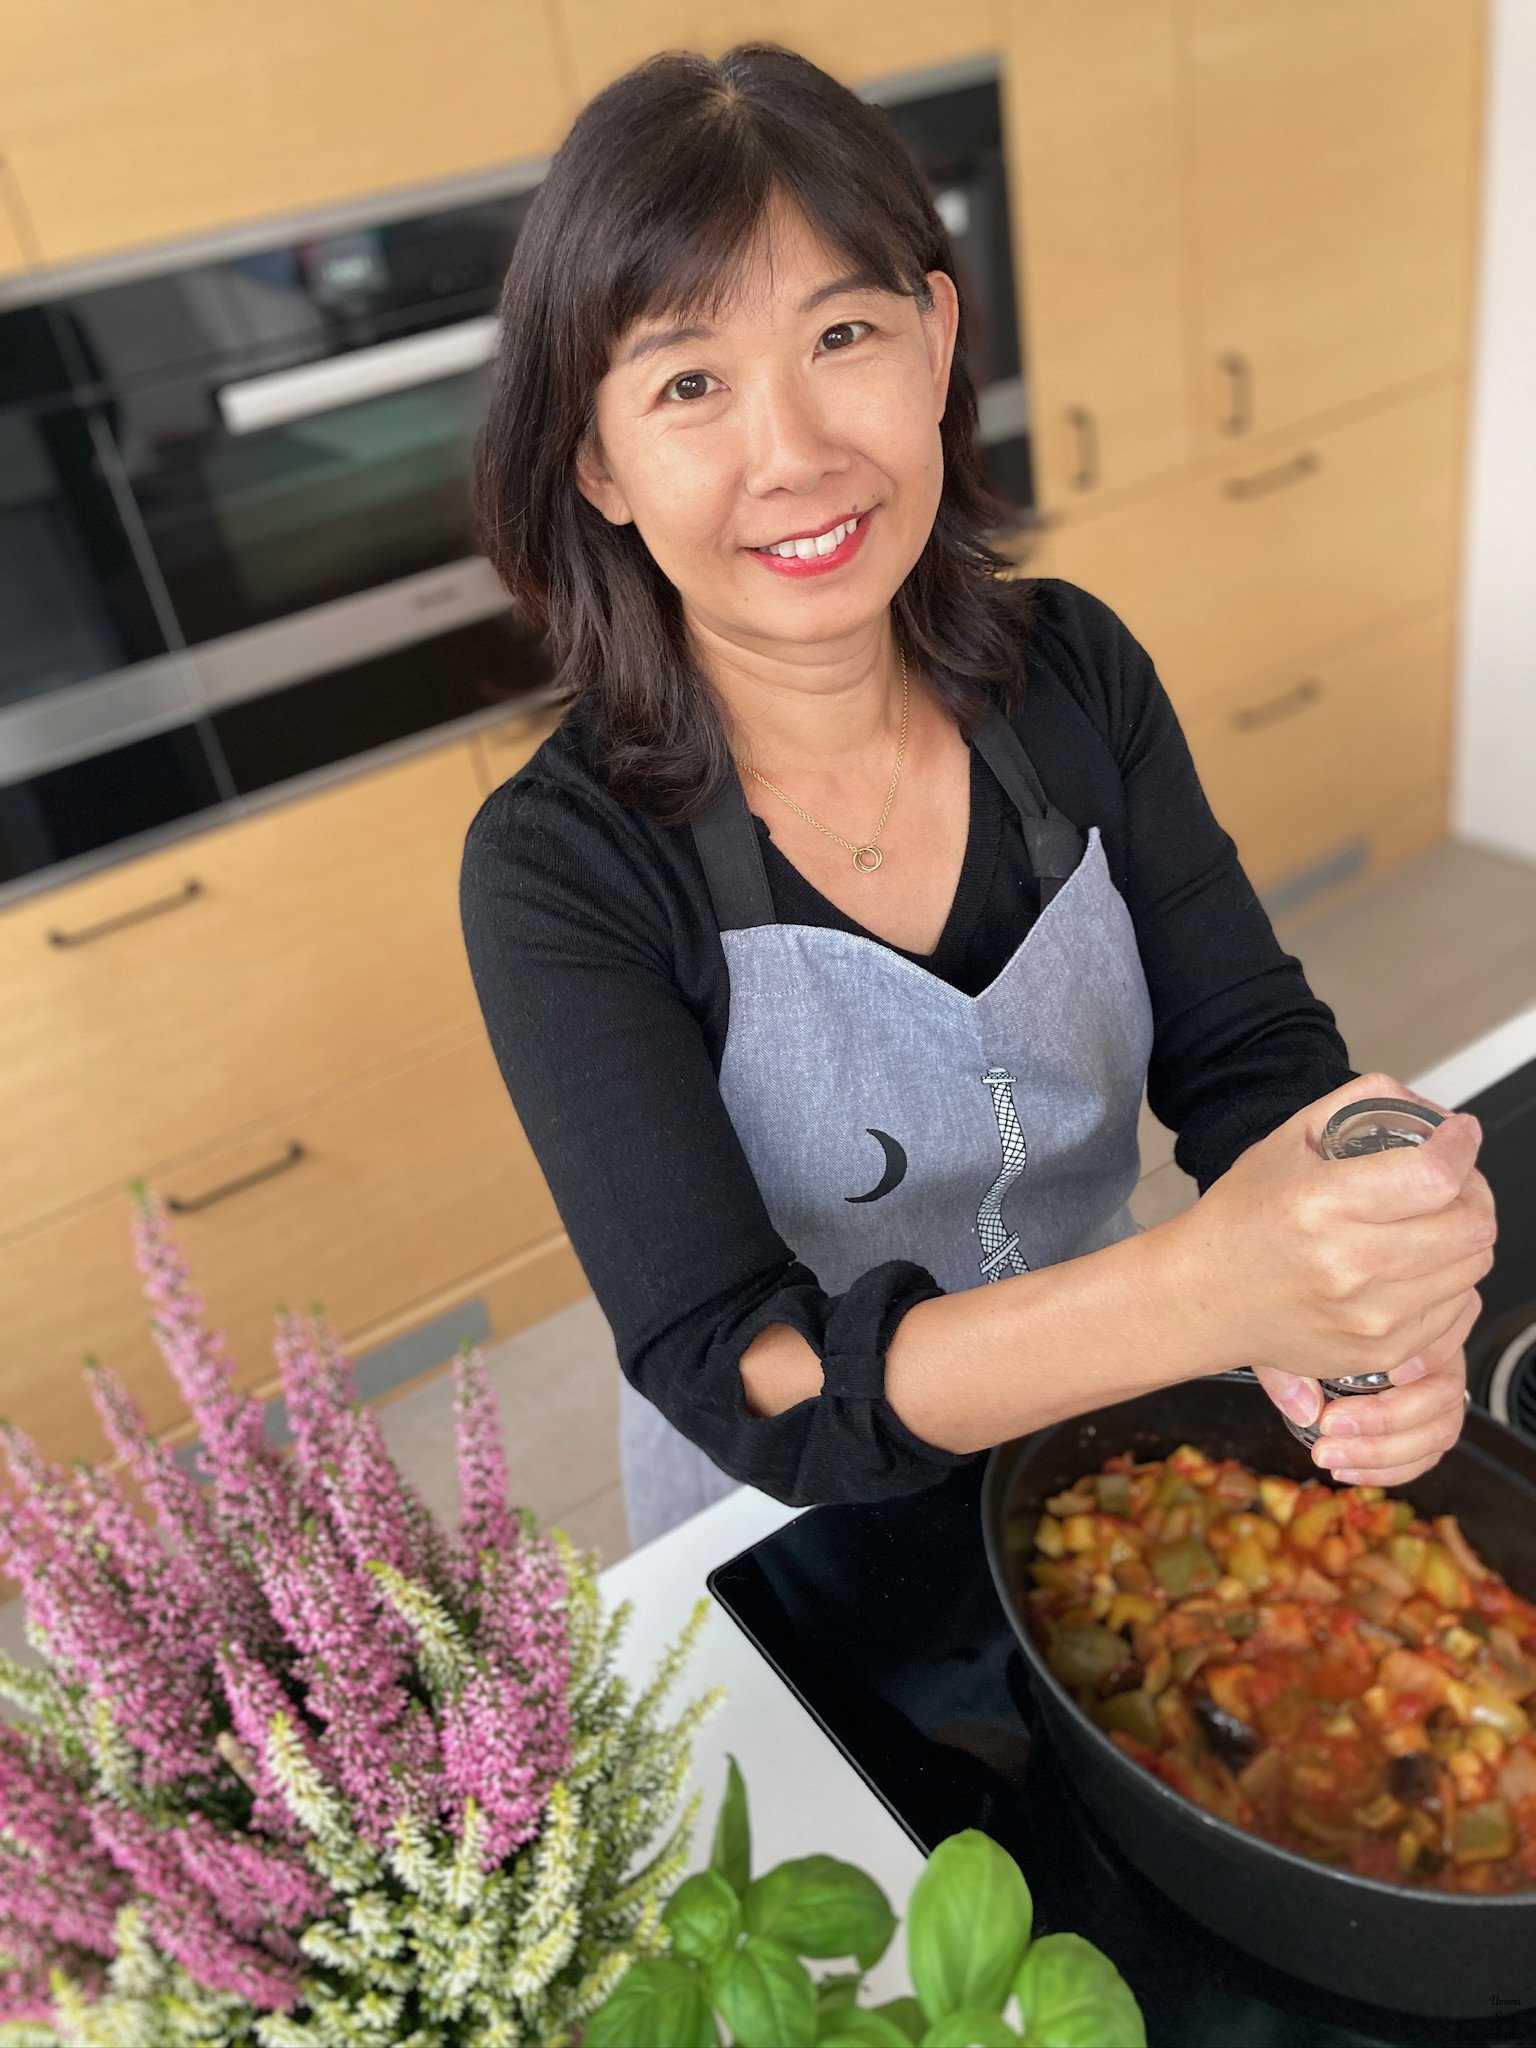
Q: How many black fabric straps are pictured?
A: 2